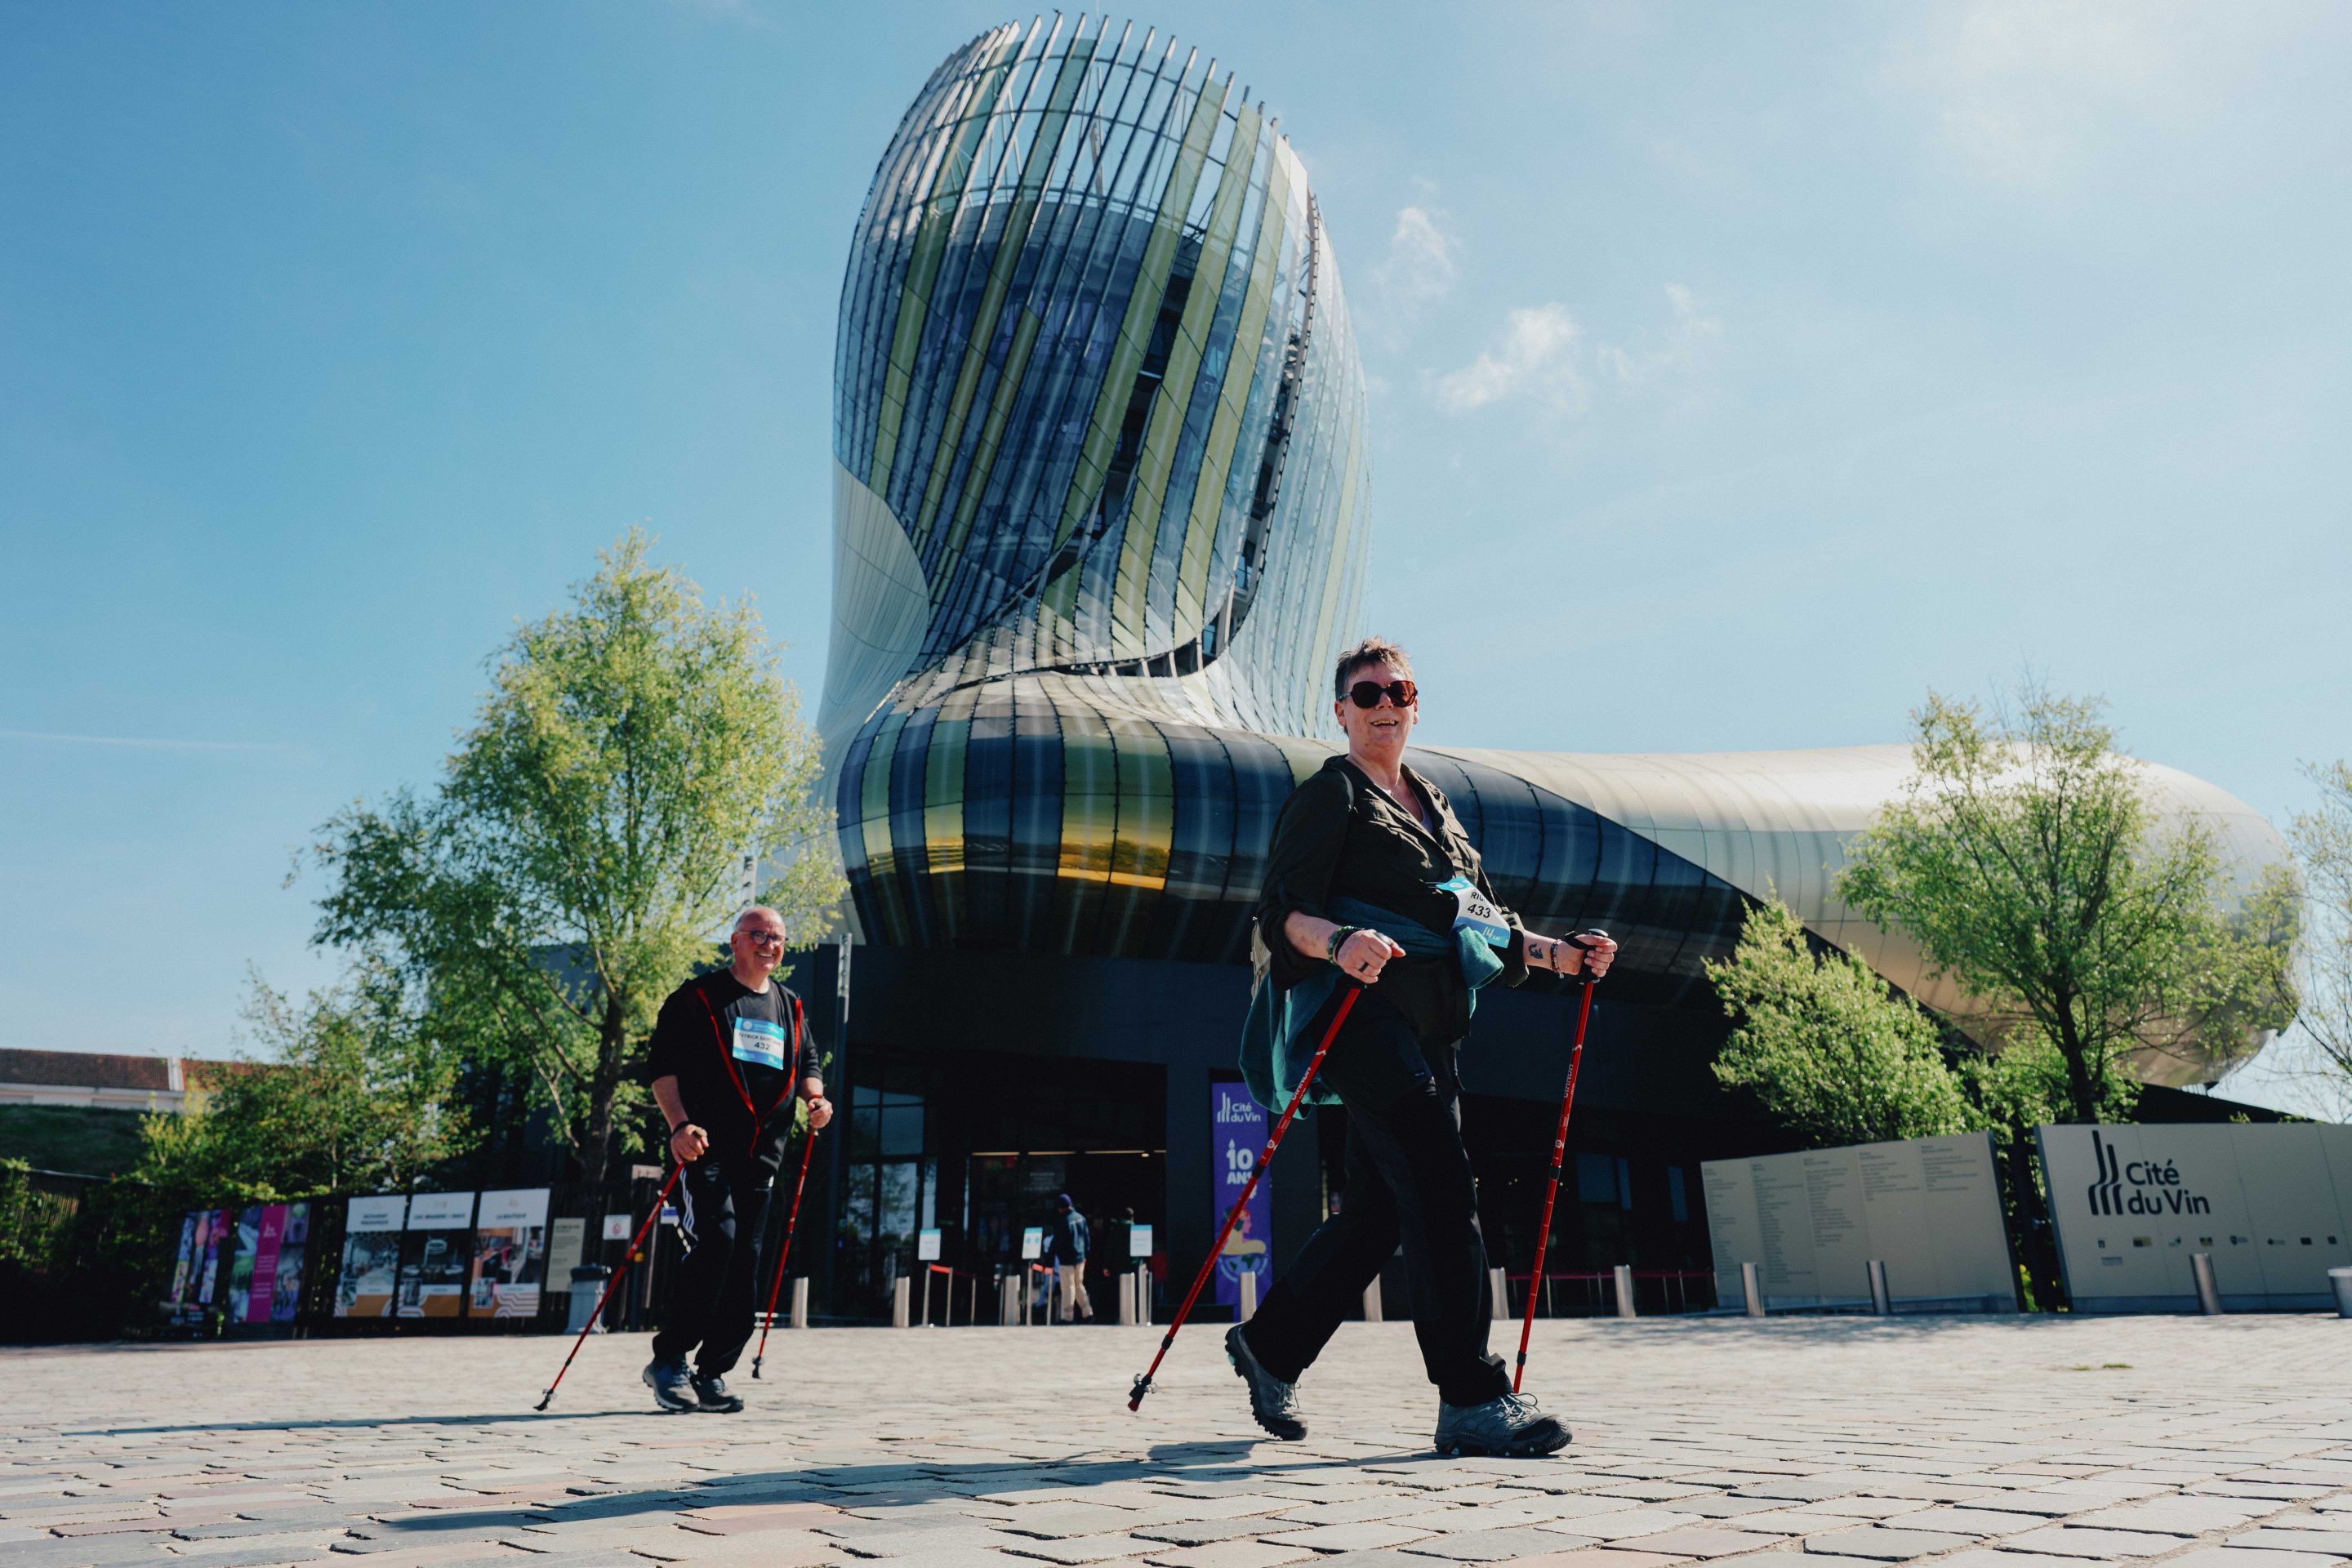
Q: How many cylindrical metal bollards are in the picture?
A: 11